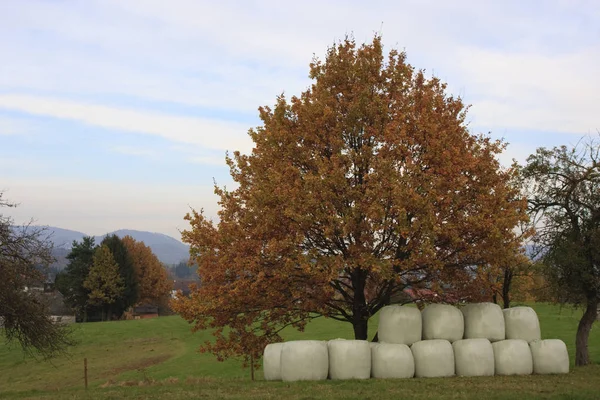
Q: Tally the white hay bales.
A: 12